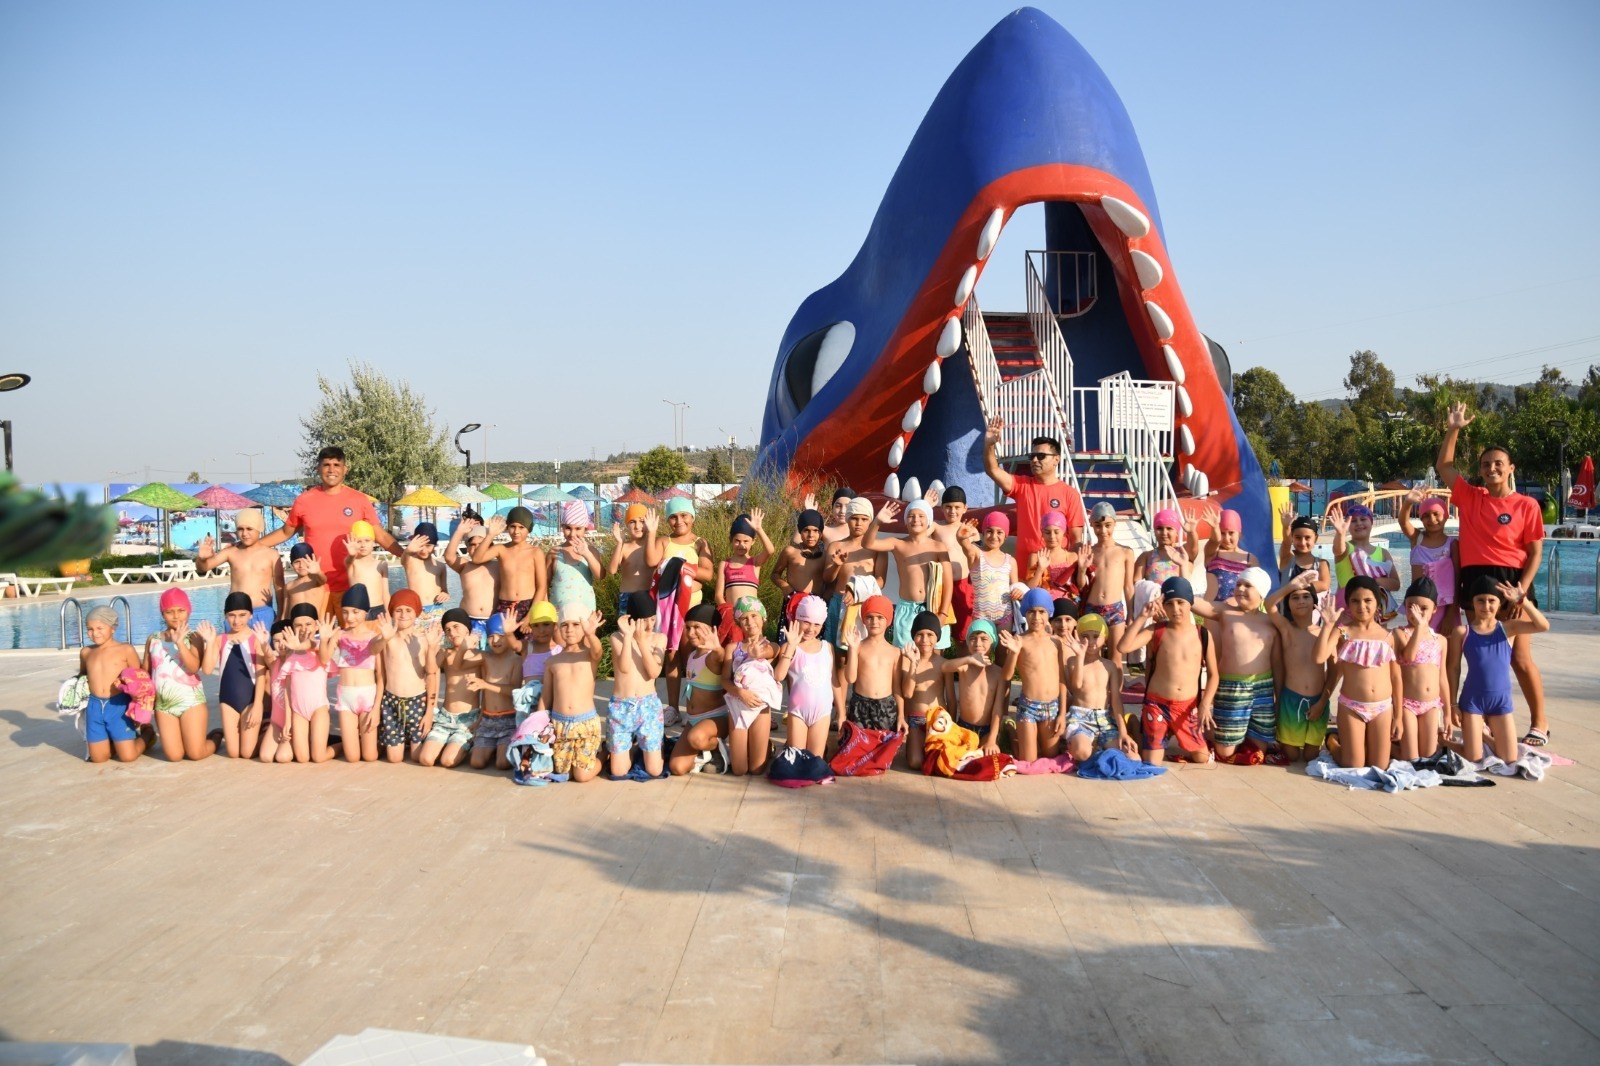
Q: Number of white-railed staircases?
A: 2